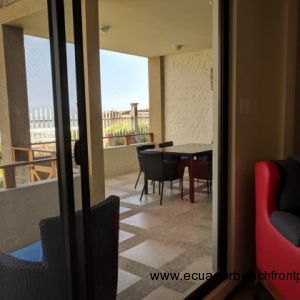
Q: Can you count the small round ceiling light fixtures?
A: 2